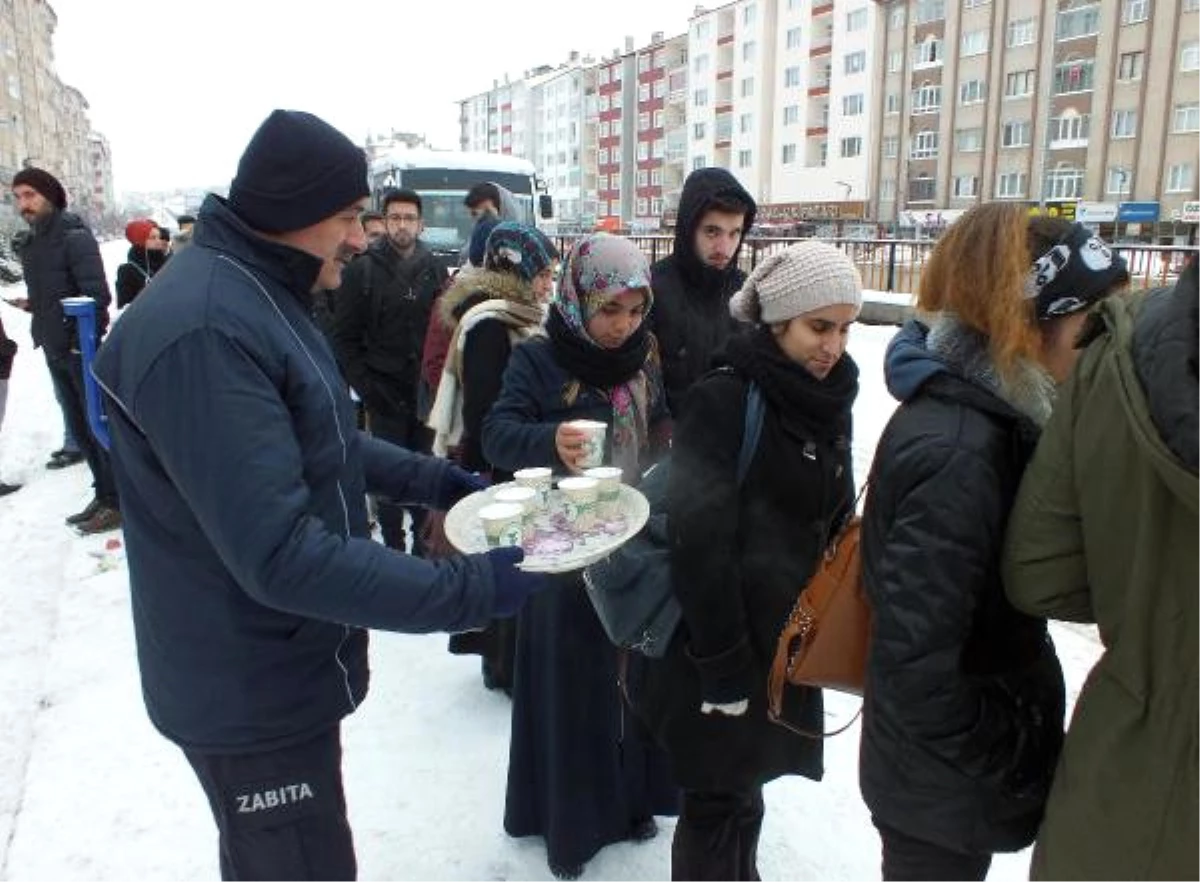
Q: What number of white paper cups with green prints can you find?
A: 6